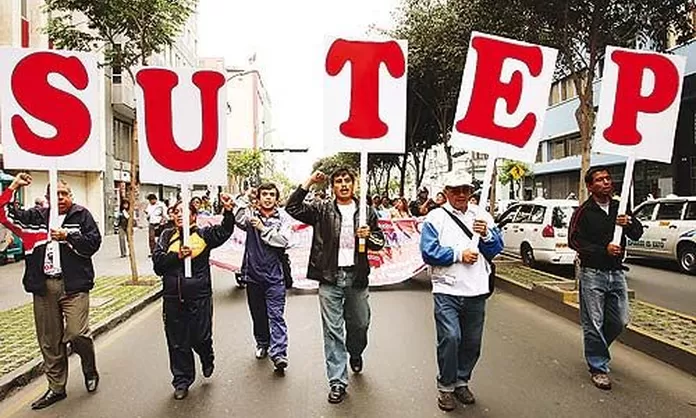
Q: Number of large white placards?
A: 5